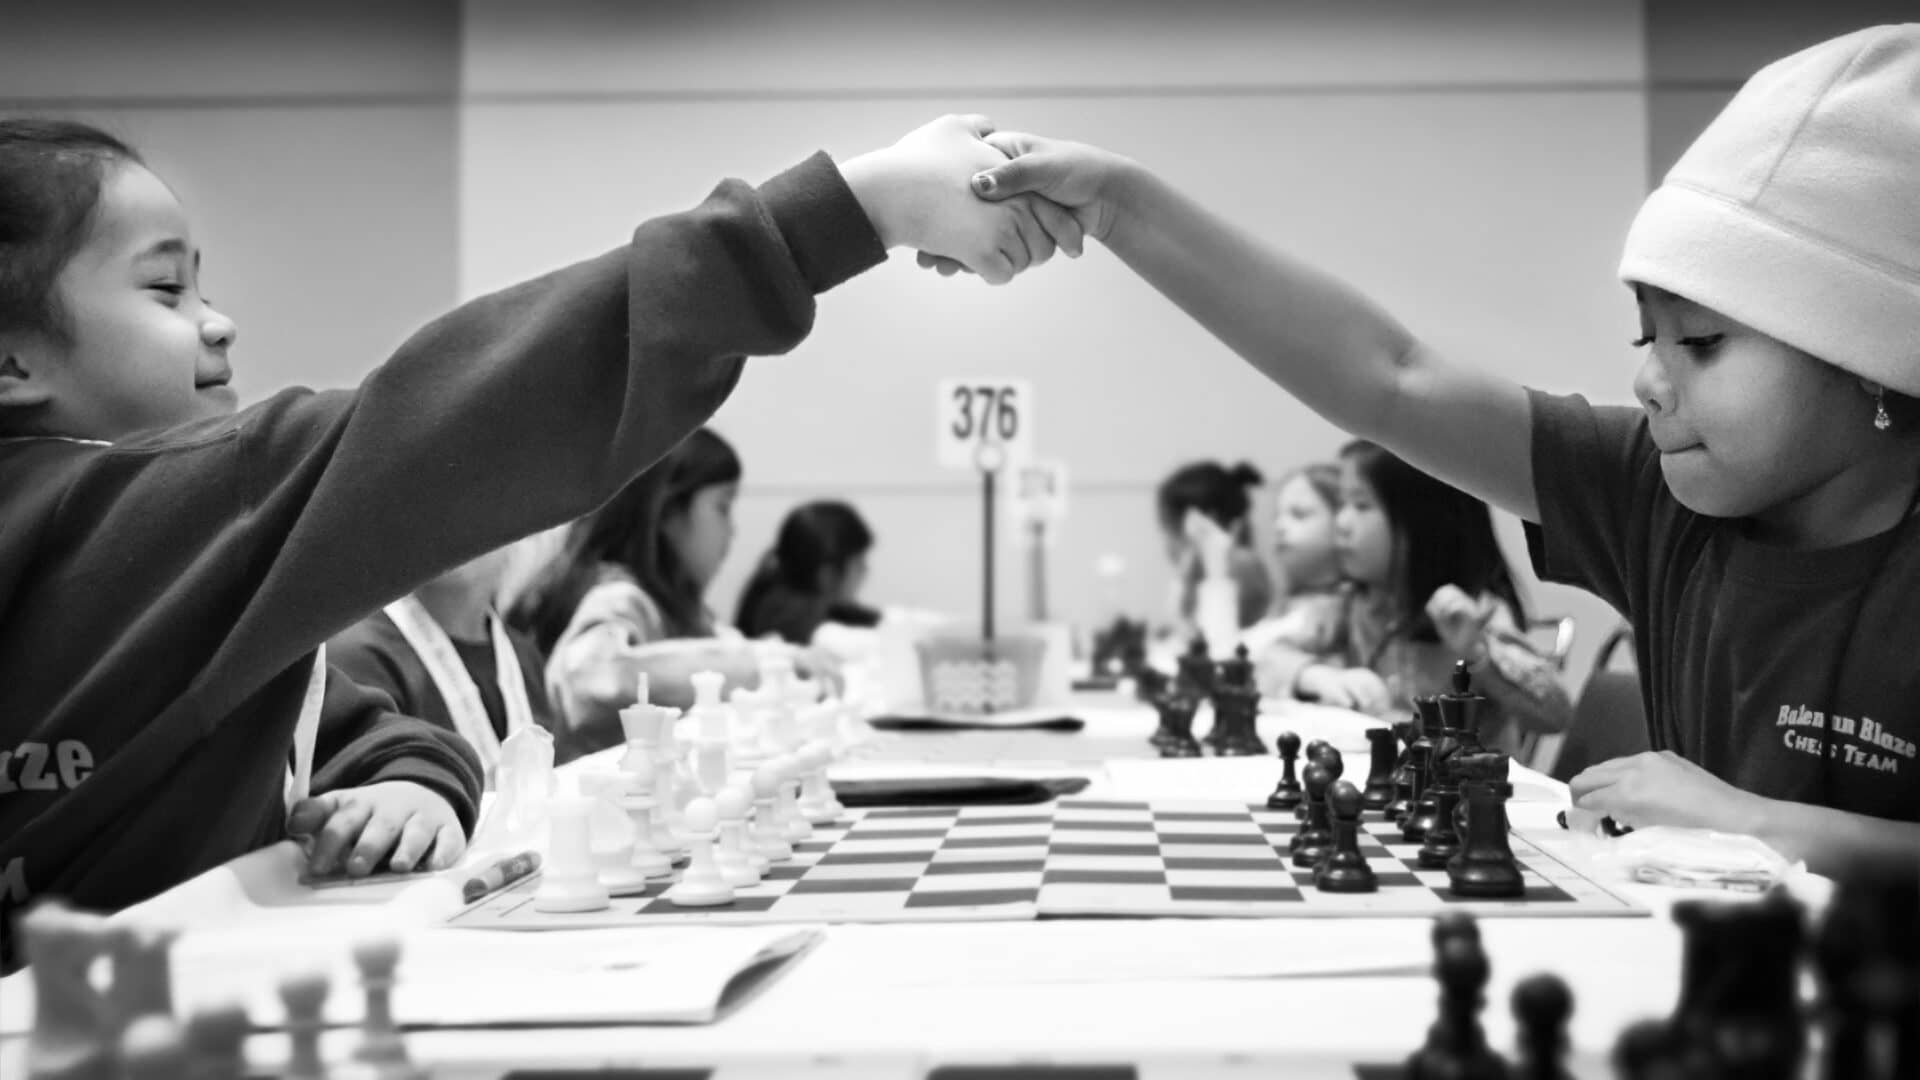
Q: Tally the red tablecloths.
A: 0